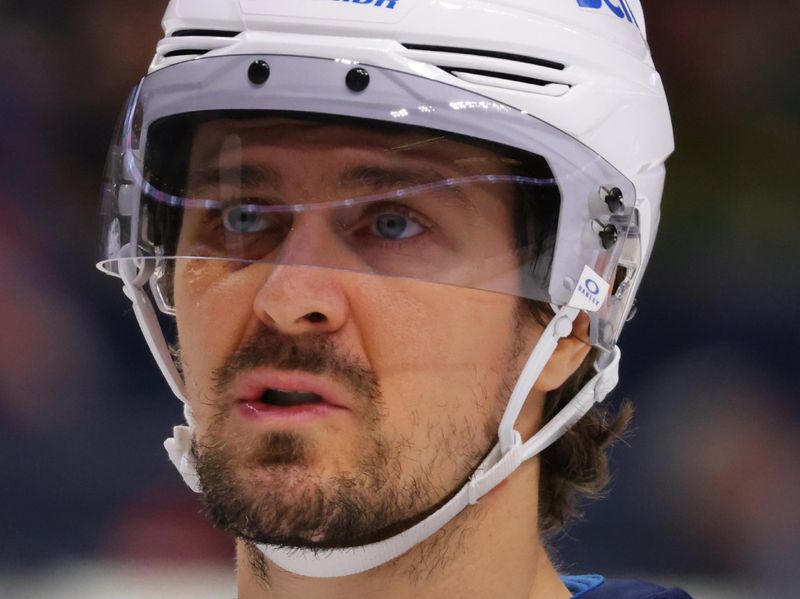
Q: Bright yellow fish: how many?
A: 0